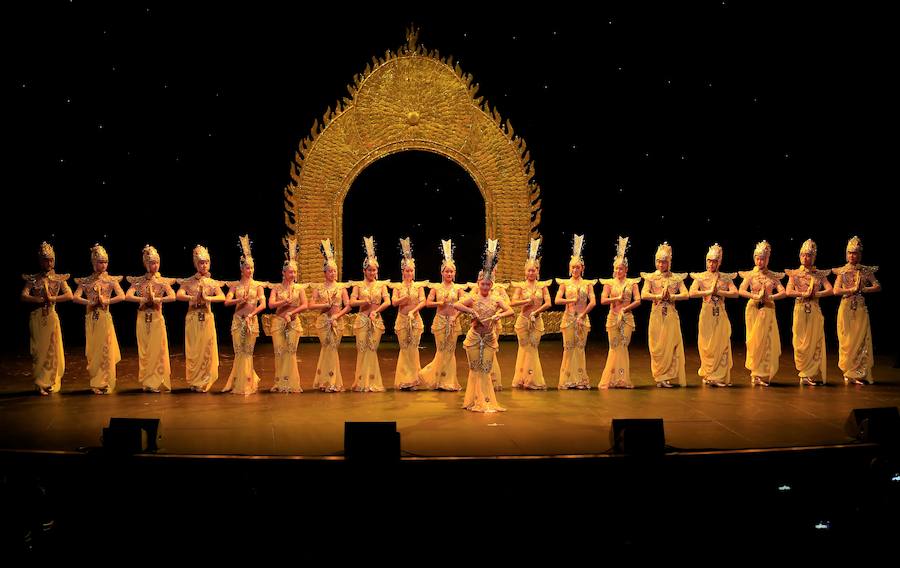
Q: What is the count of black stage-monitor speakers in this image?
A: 4